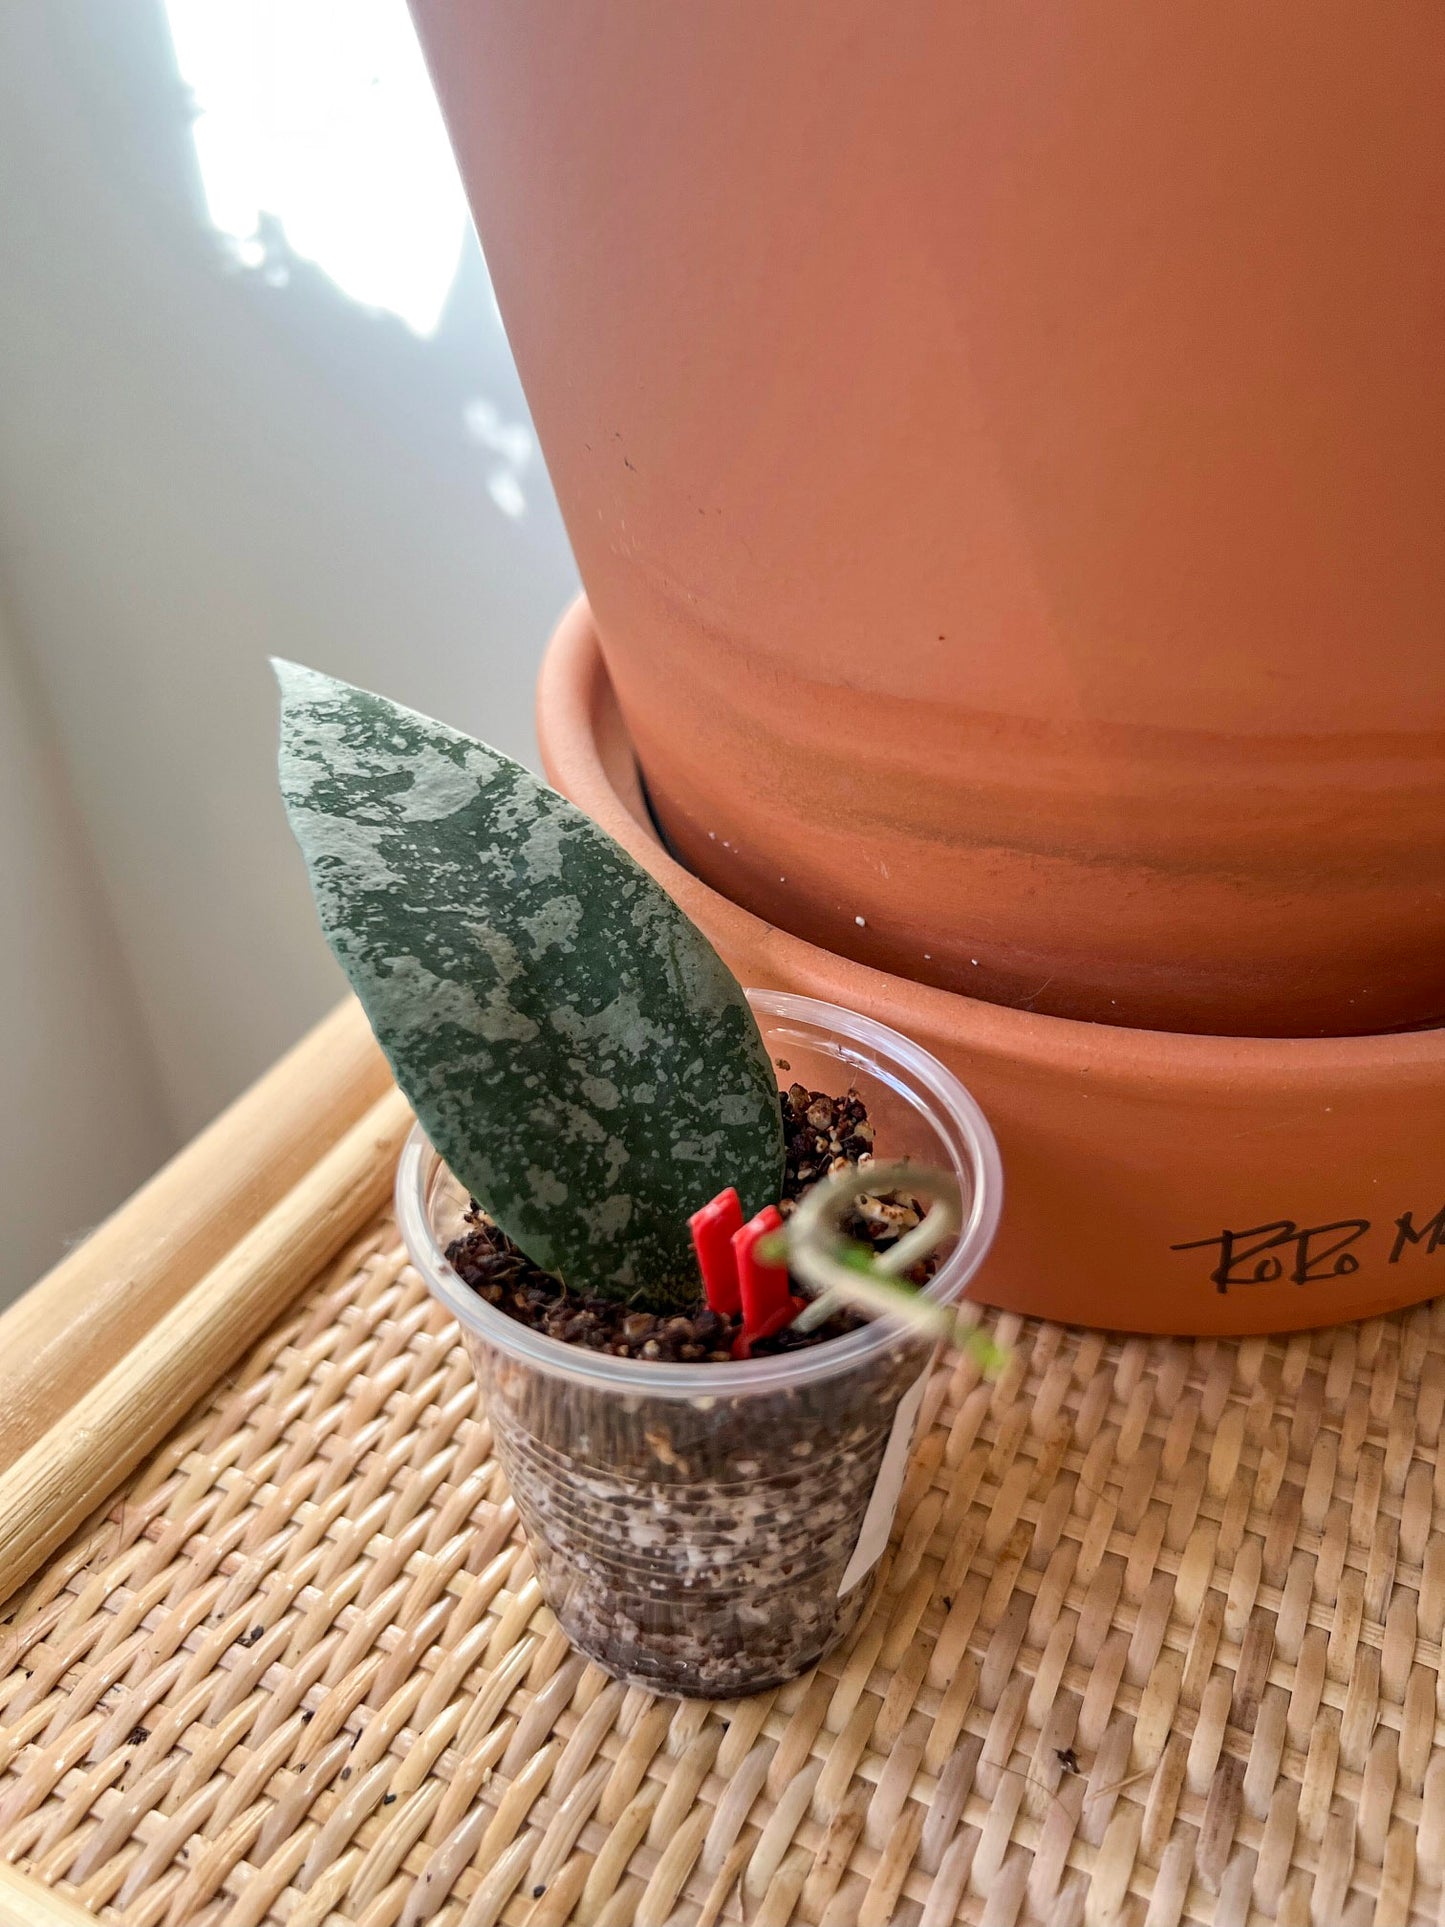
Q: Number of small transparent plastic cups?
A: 1